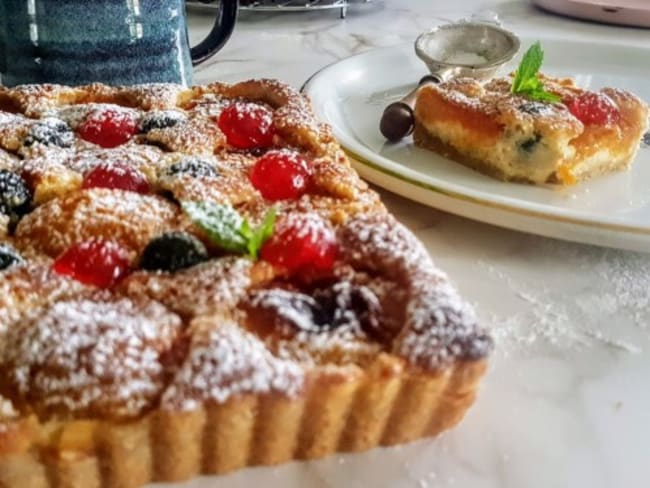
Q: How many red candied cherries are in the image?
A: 7